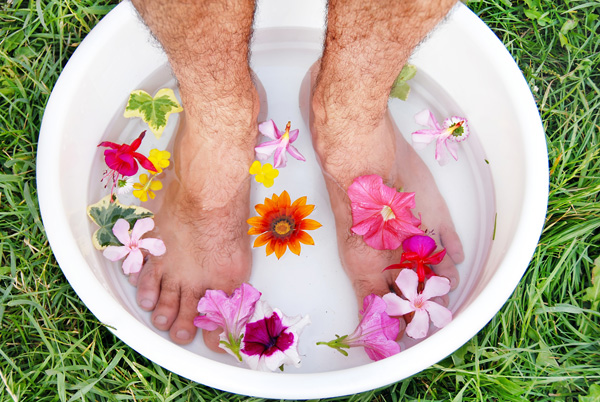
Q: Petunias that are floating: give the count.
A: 4